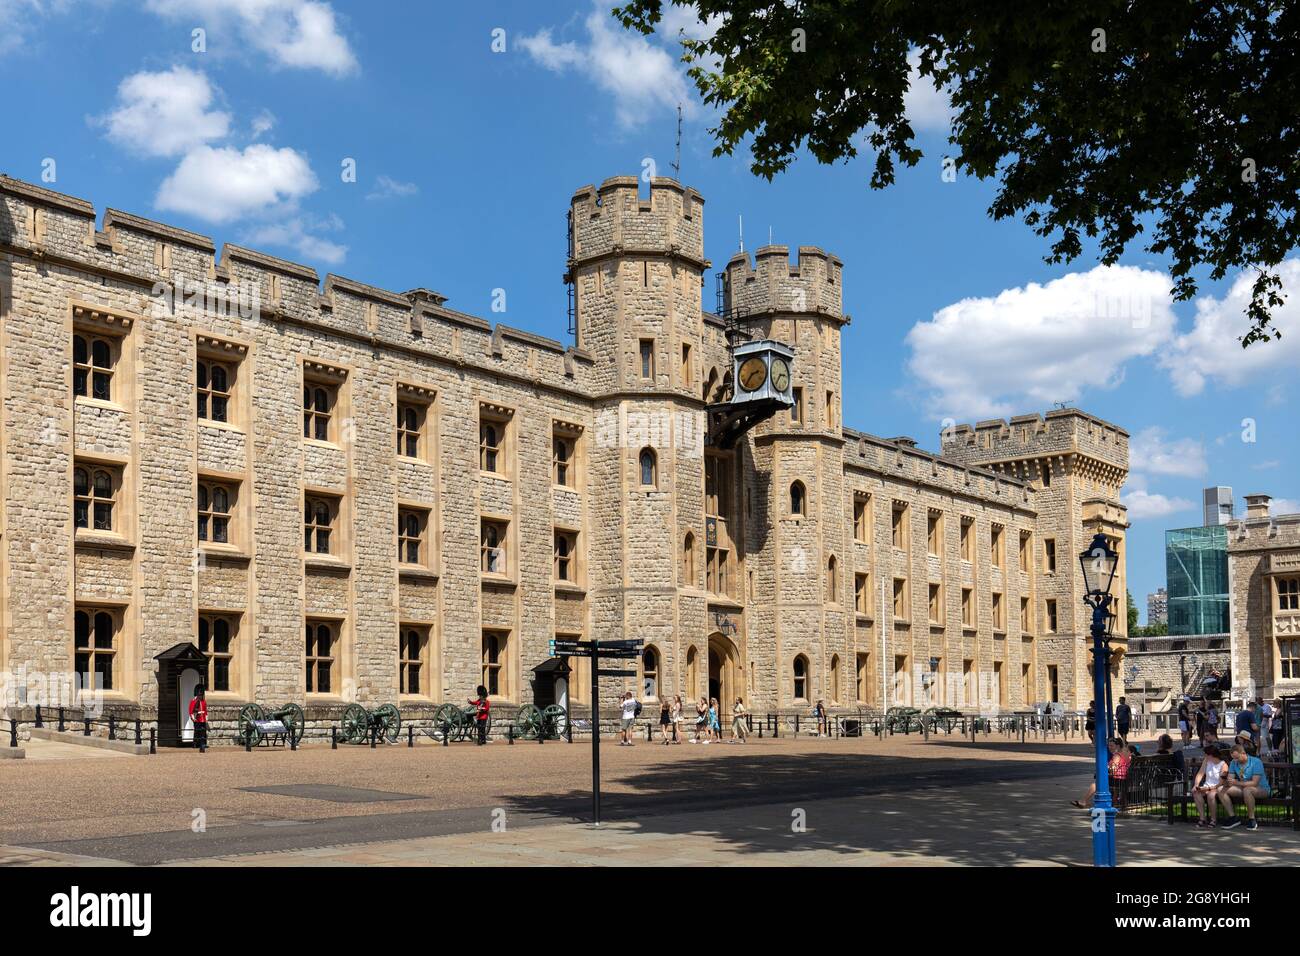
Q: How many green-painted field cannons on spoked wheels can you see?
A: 6